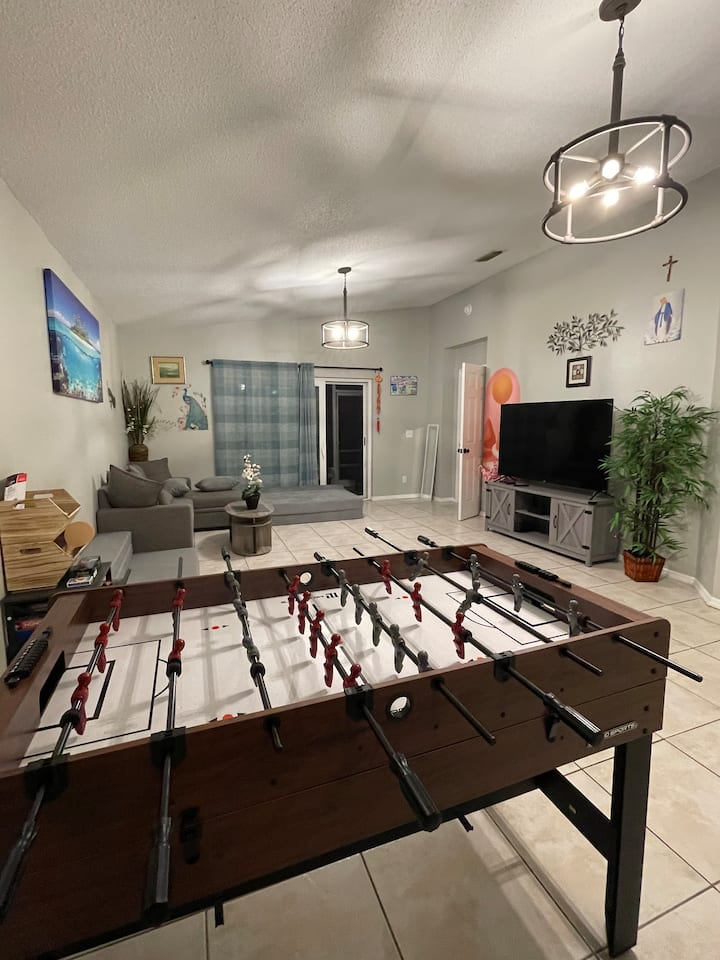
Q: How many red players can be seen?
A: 13